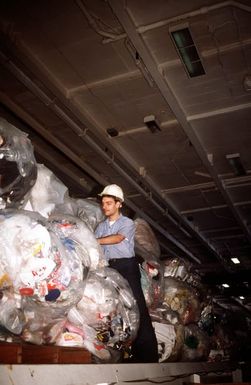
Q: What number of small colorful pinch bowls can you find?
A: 0